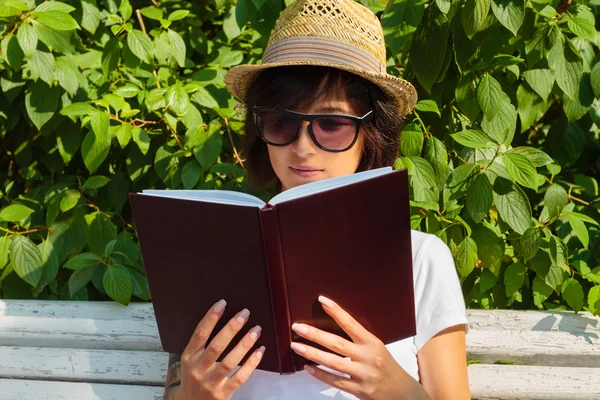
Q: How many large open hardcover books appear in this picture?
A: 1